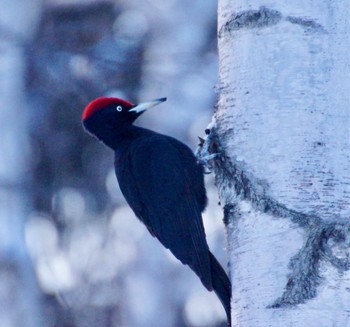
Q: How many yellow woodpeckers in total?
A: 0